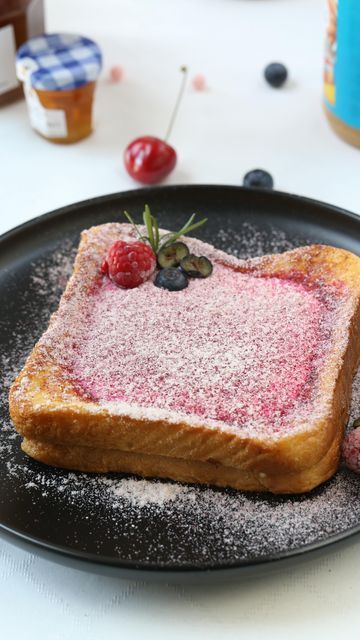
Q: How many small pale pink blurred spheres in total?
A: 2